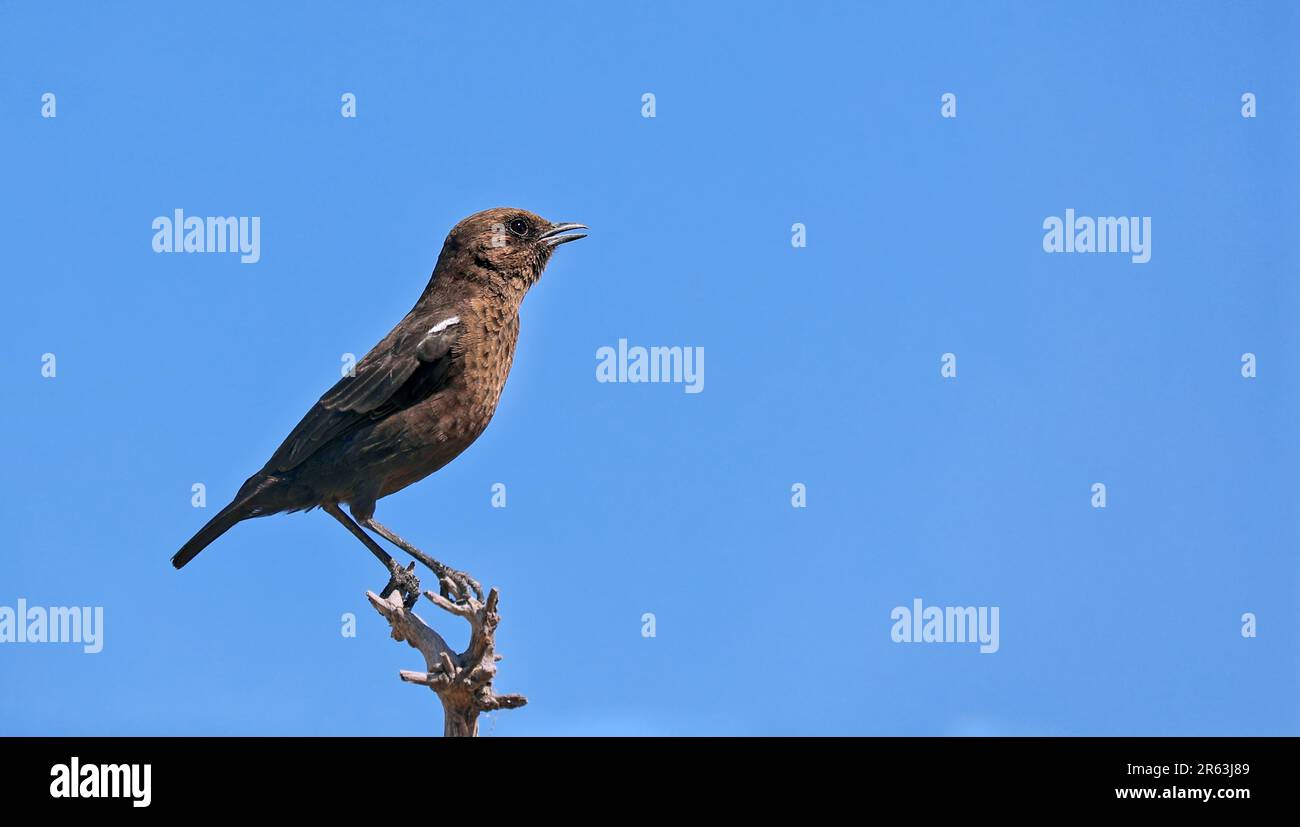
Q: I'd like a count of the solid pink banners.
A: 0